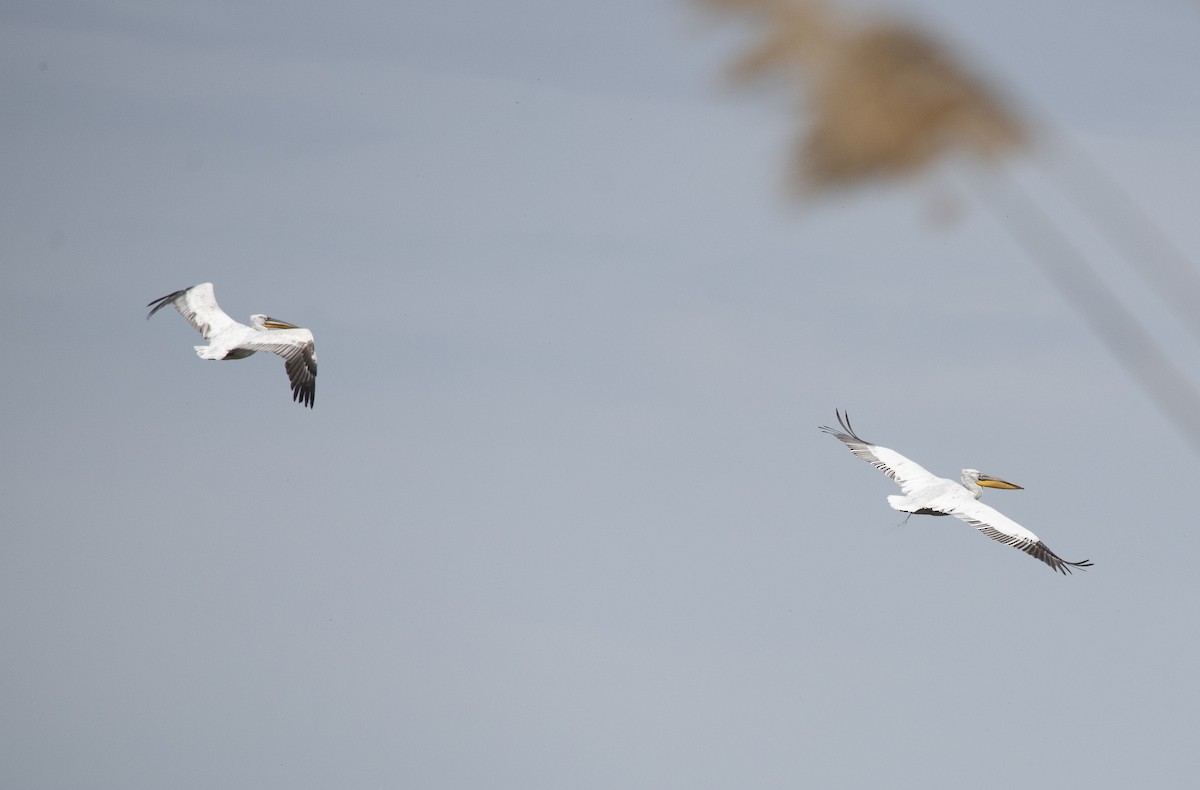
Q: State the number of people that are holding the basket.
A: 0